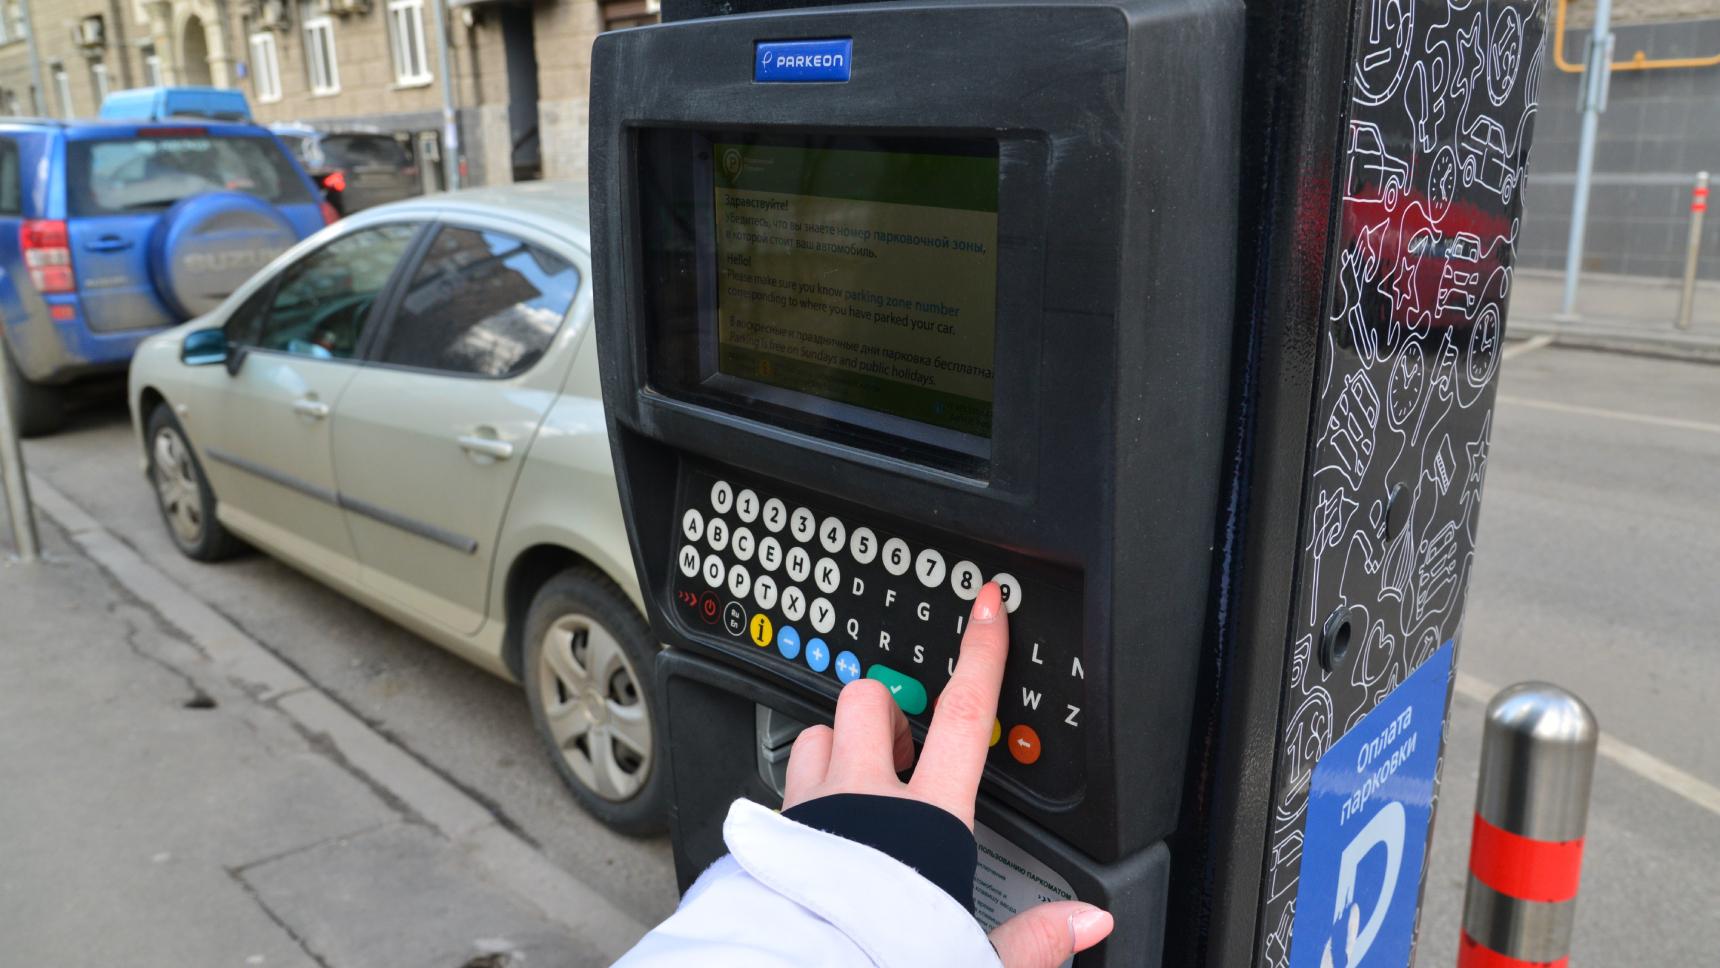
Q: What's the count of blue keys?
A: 3